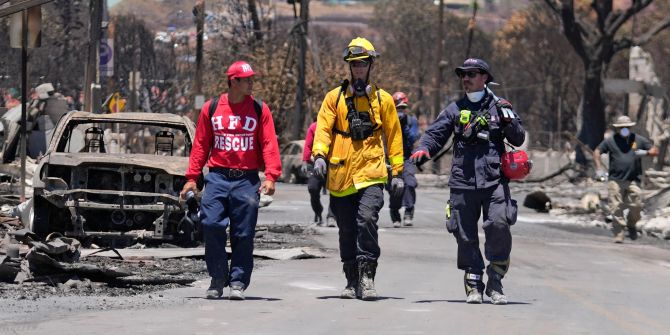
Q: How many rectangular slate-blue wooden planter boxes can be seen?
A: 0